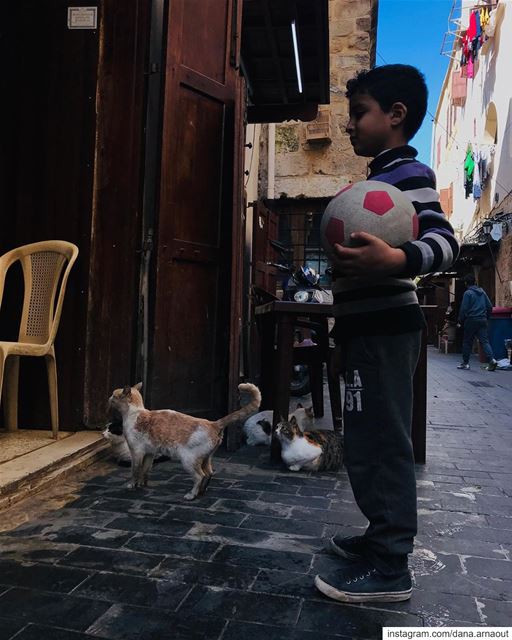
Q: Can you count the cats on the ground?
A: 4